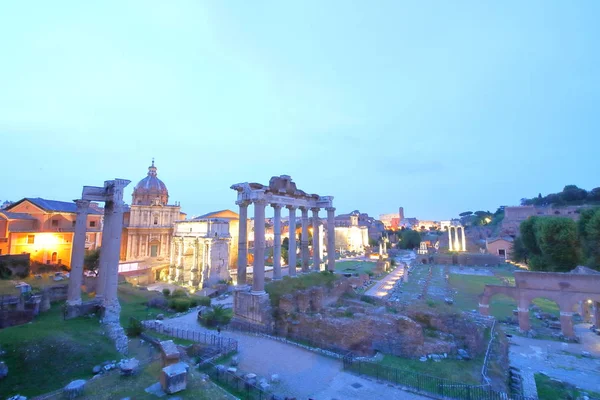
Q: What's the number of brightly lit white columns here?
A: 3